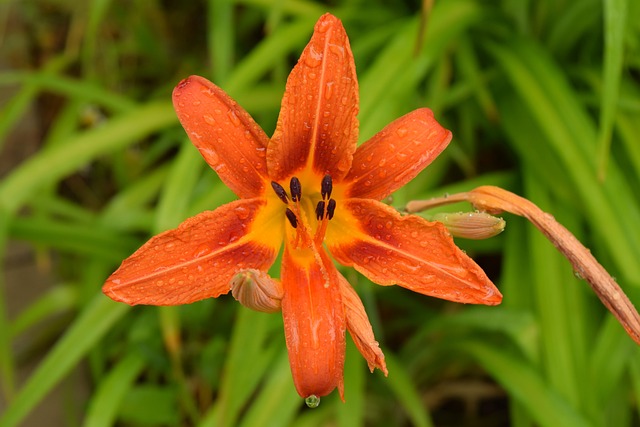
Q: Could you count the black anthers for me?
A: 6